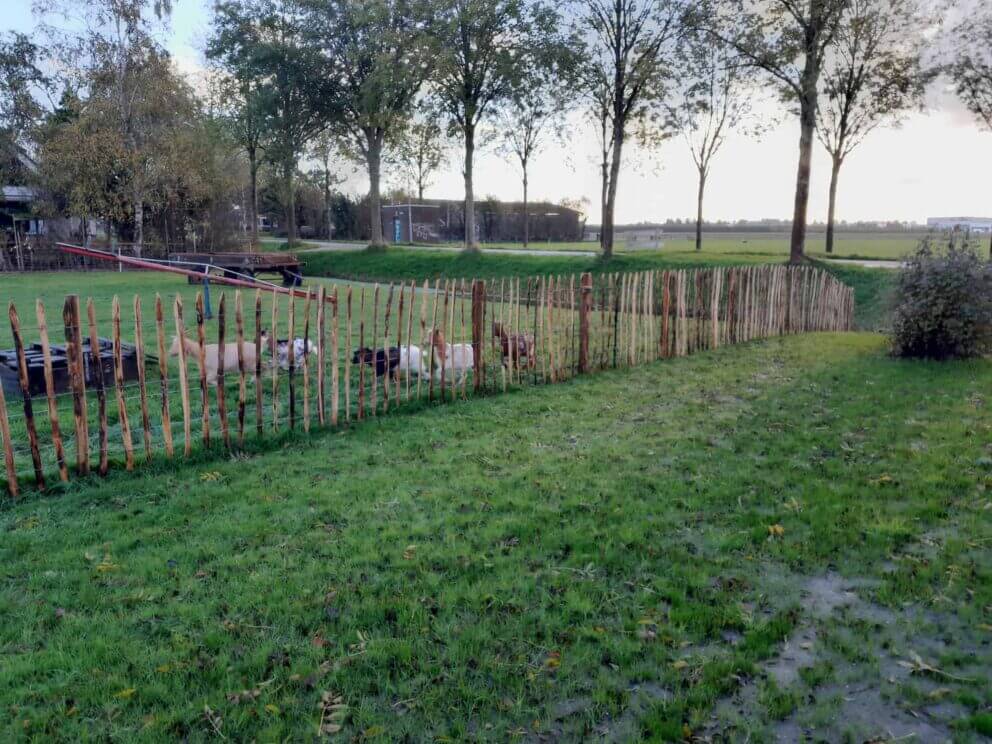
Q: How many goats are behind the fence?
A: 5